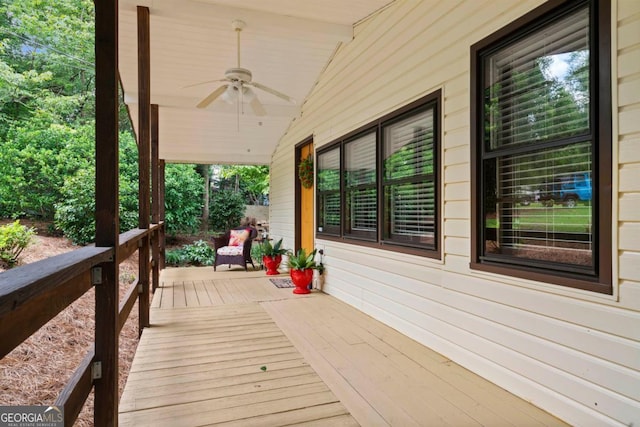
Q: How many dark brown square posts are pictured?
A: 4